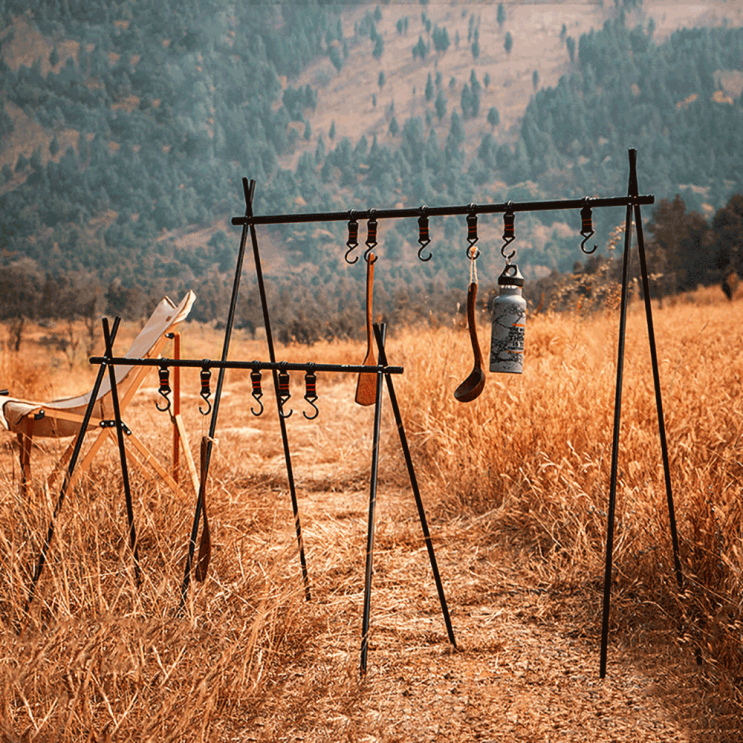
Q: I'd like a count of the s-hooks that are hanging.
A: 11